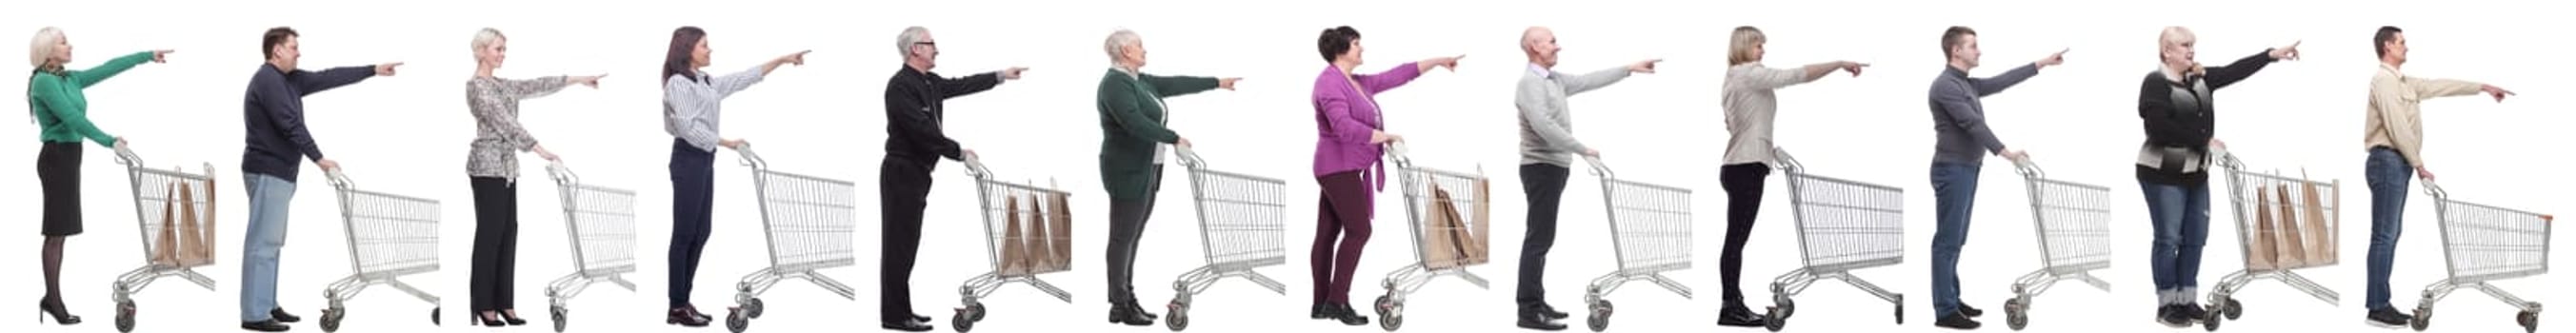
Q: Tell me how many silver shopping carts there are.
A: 12